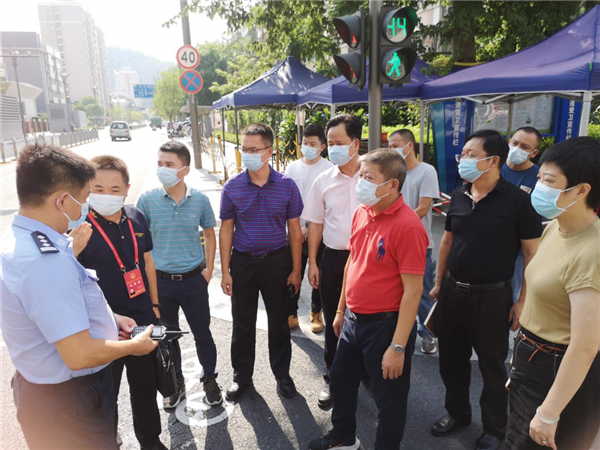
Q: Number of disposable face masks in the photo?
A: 11